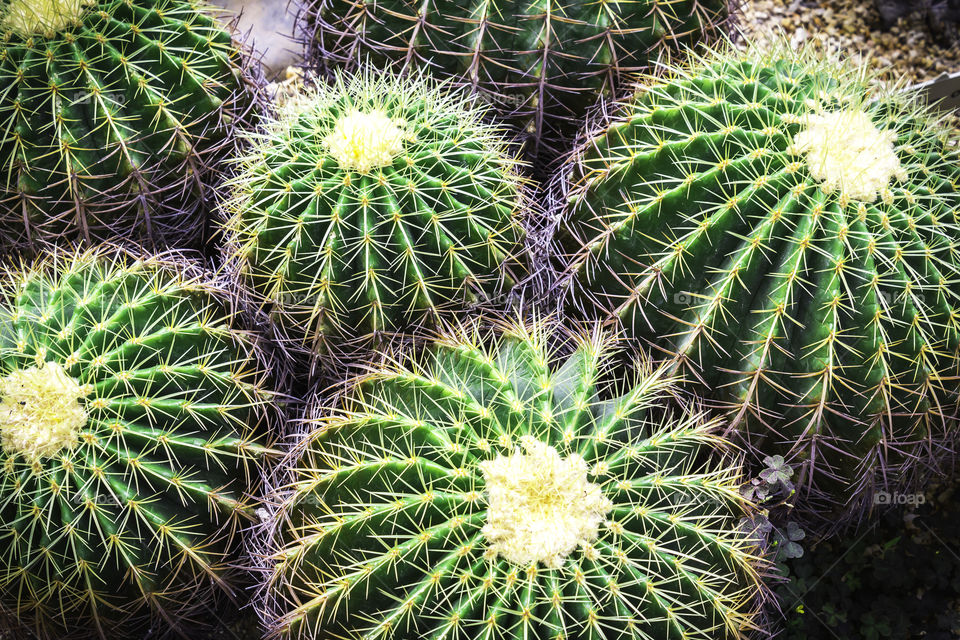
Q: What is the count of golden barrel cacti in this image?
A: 6